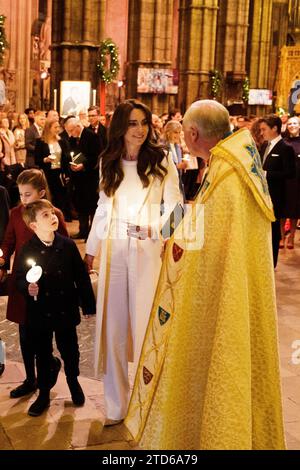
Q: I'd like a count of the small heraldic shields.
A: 3